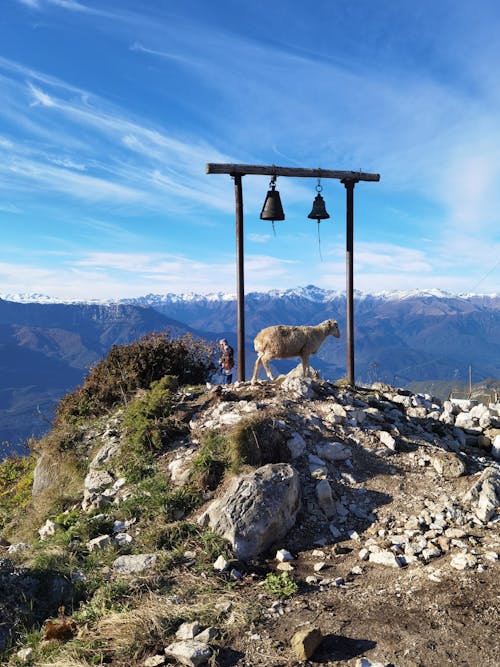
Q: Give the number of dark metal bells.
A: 2